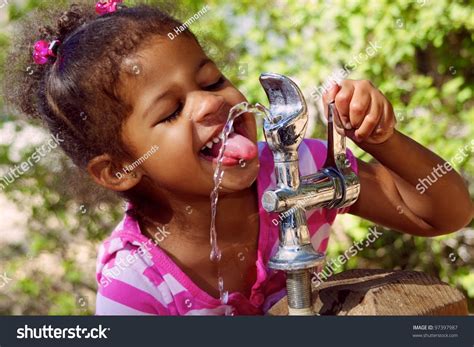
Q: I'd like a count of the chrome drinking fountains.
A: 1